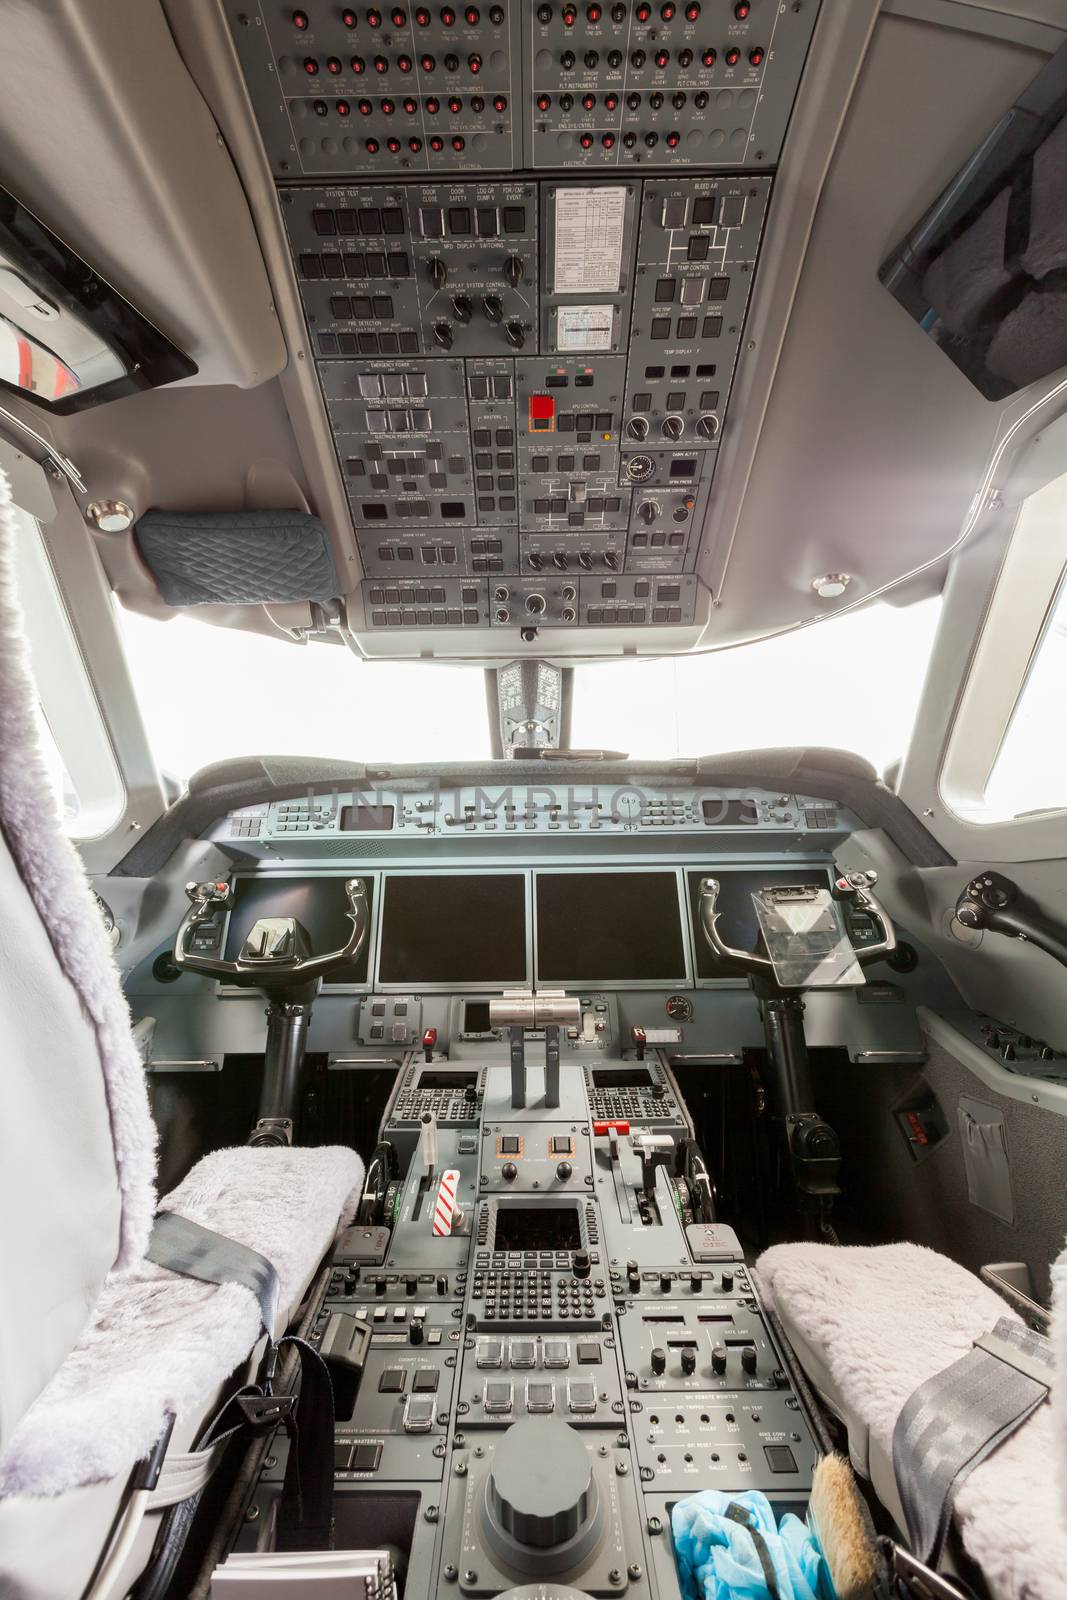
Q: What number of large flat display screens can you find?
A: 4